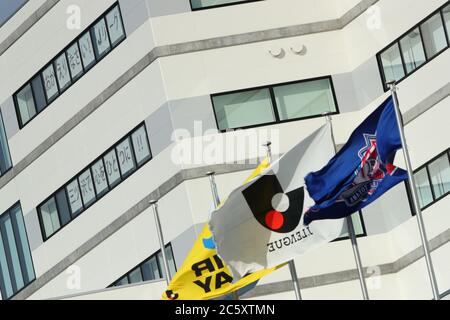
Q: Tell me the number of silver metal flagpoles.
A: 5